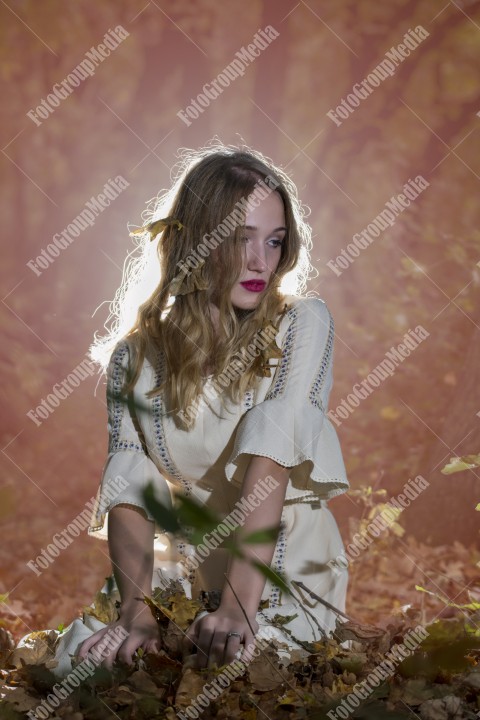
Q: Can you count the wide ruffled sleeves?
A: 2